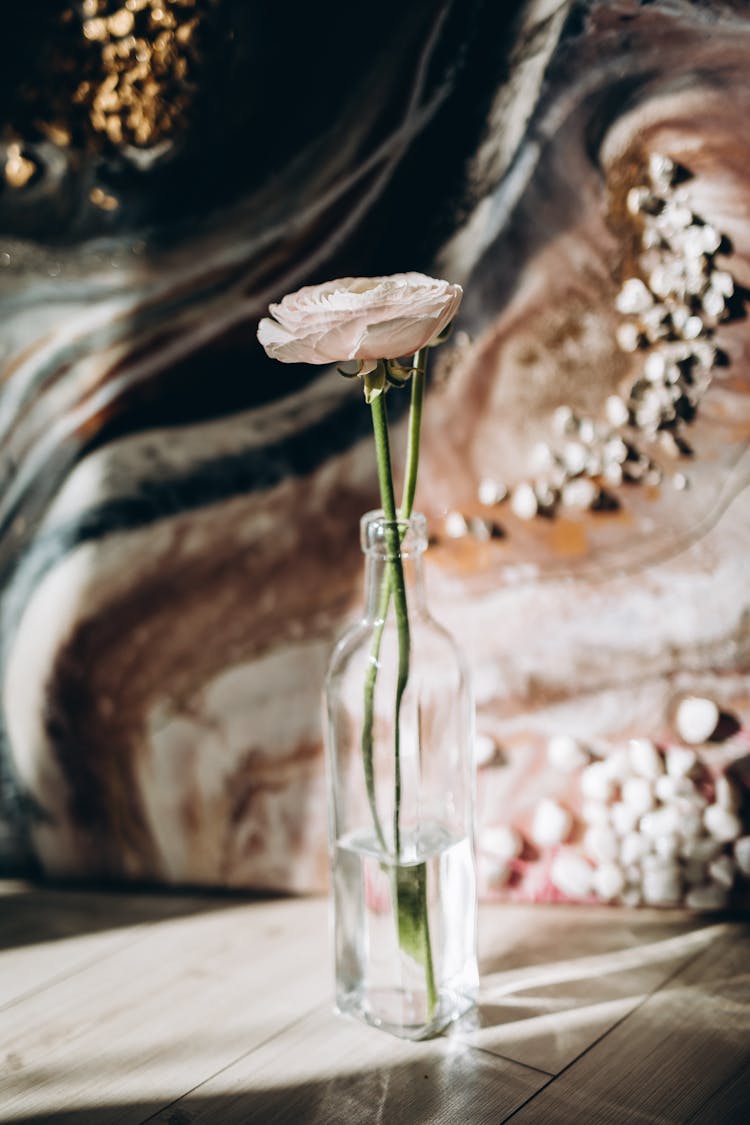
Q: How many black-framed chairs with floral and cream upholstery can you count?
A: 0